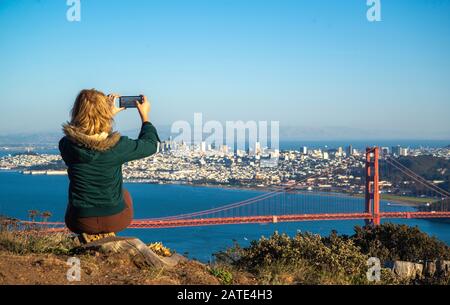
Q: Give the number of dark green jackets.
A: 1